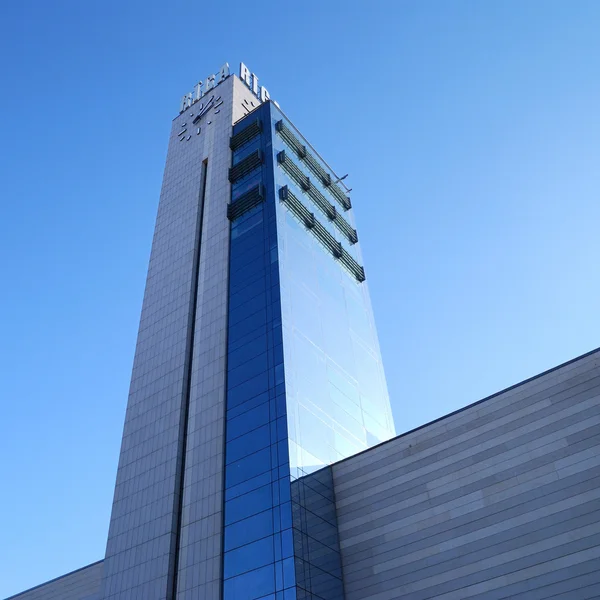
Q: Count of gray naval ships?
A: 0